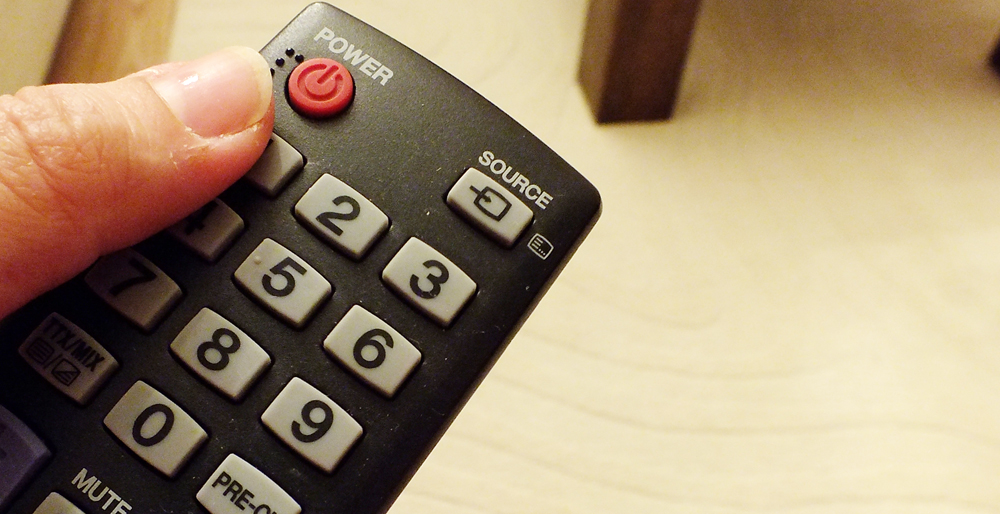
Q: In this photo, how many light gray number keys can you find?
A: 10